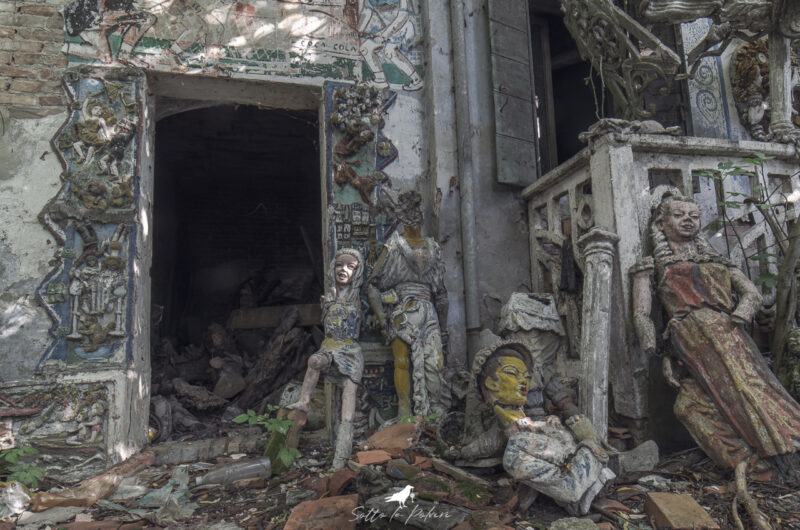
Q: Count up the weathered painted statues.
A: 4